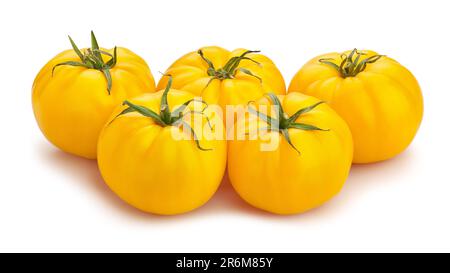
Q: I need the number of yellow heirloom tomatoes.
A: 5